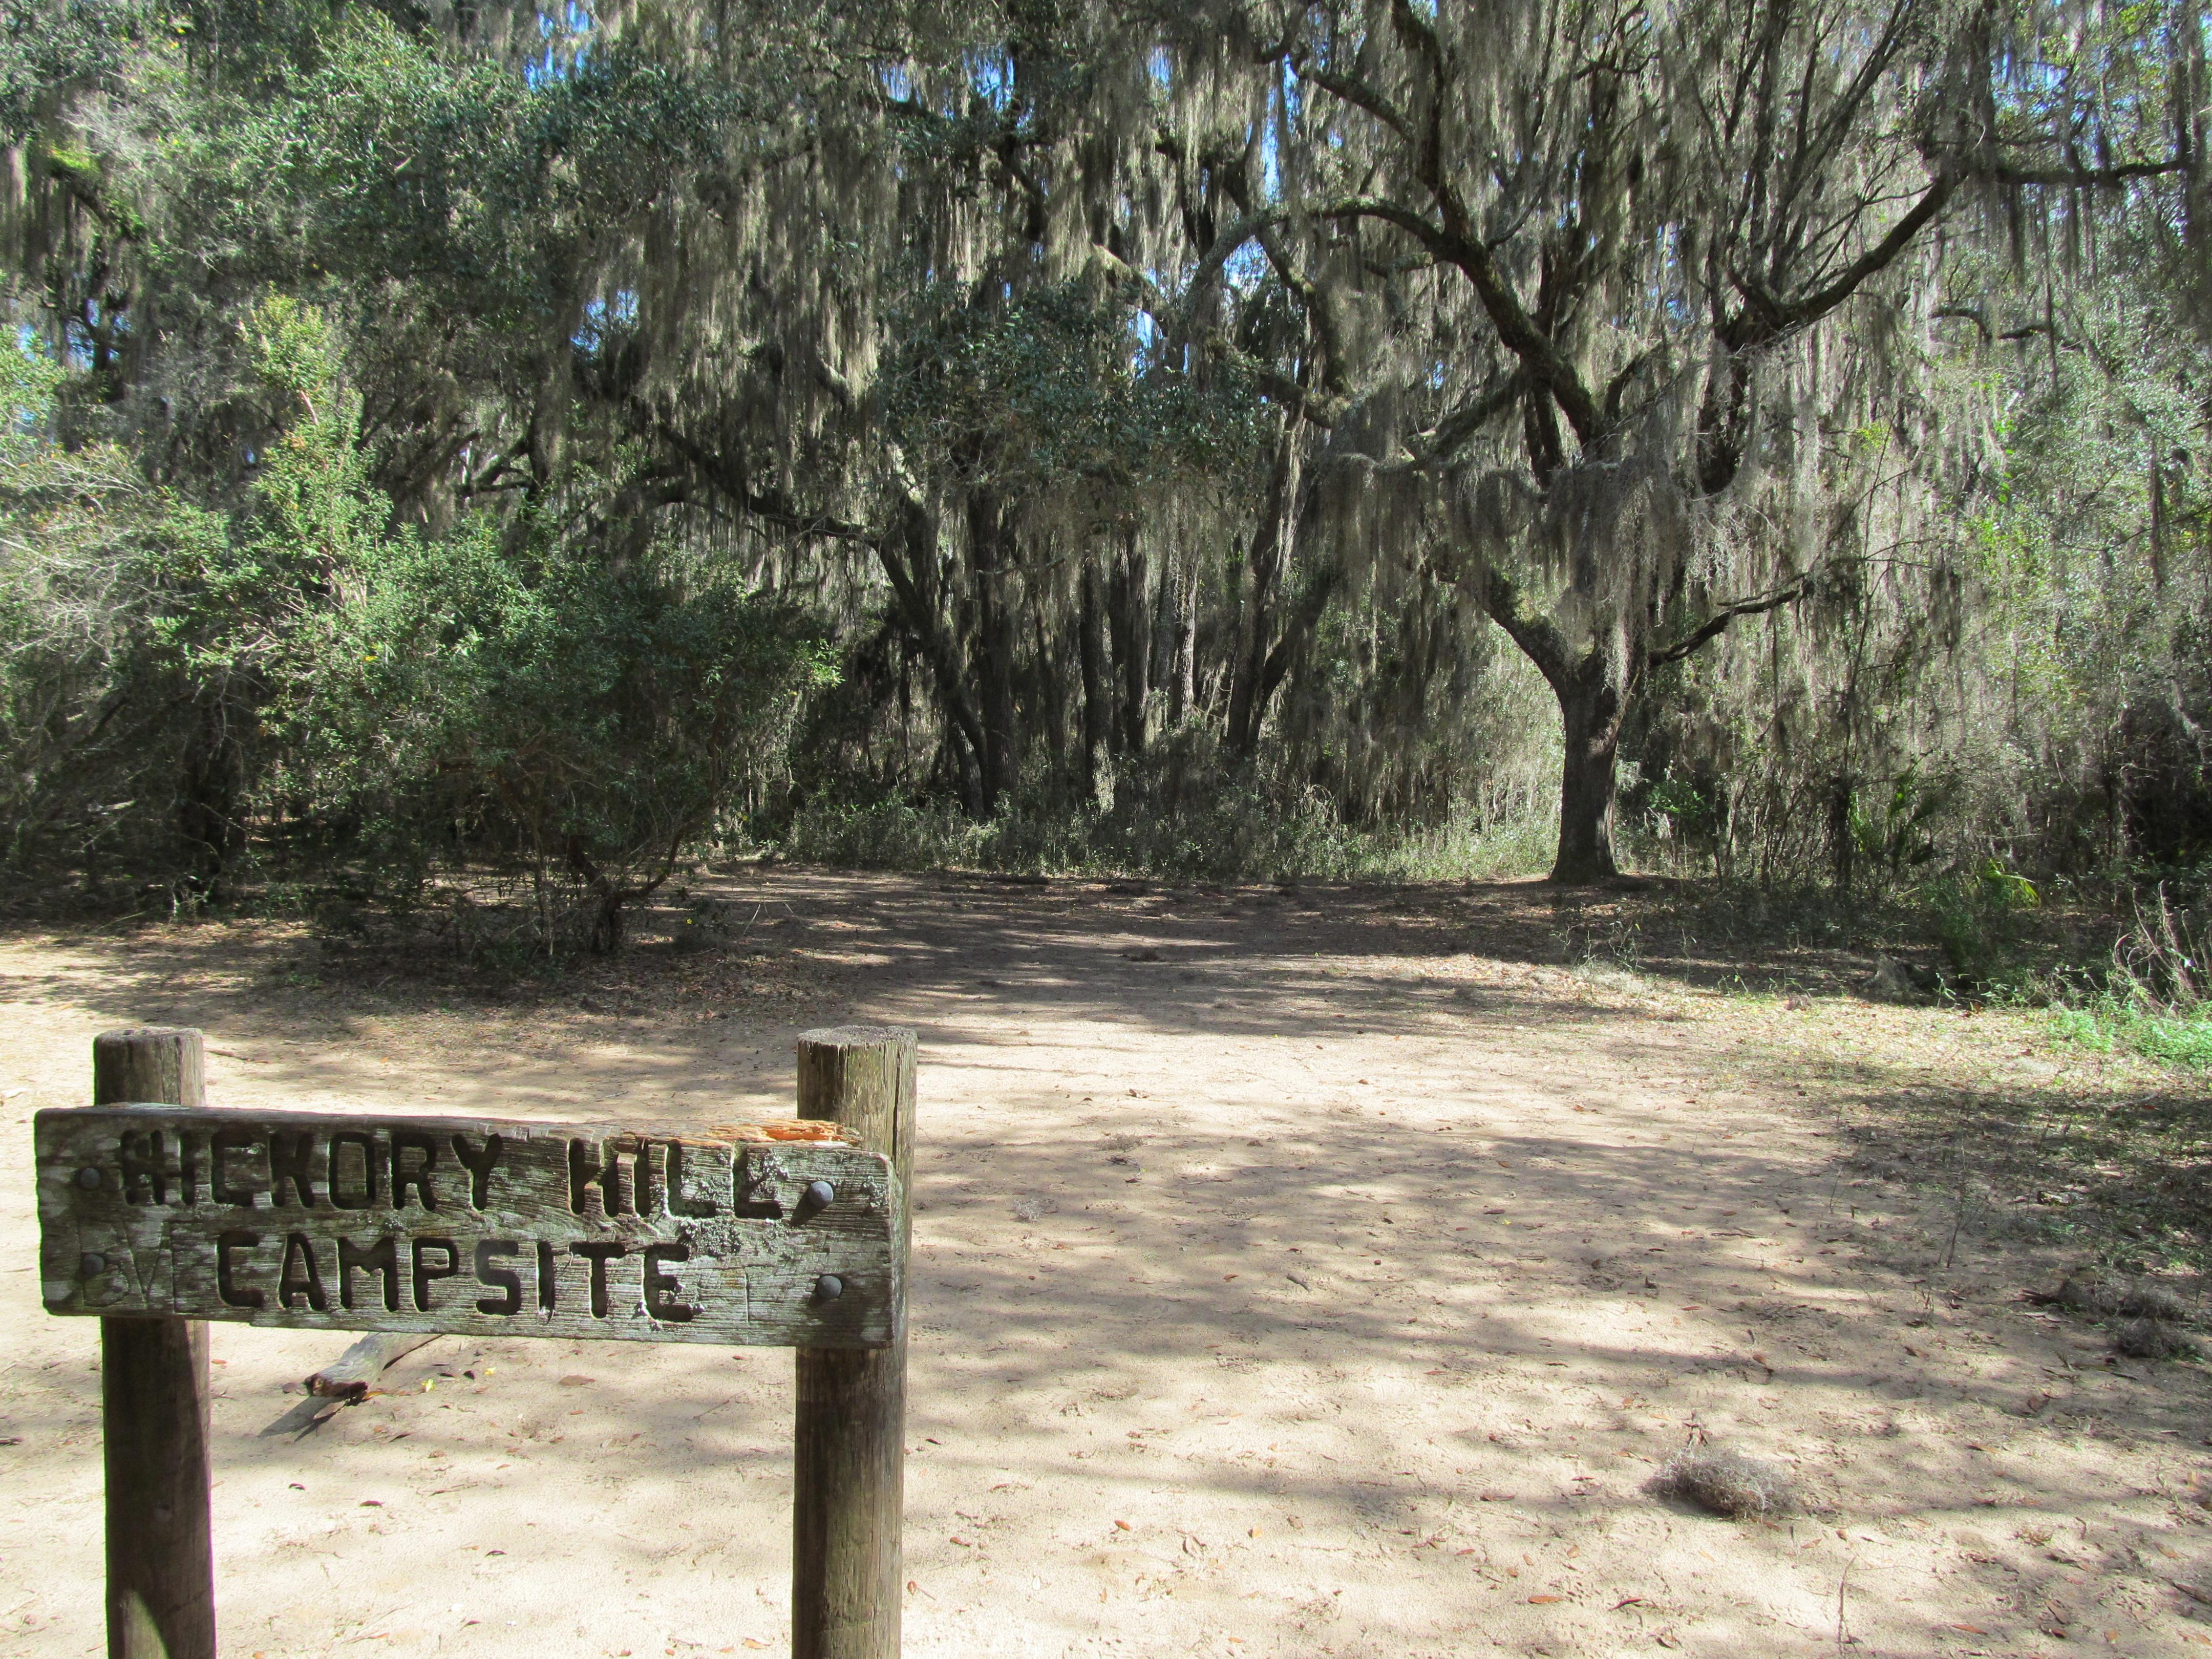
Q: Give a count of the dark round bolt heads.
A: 4